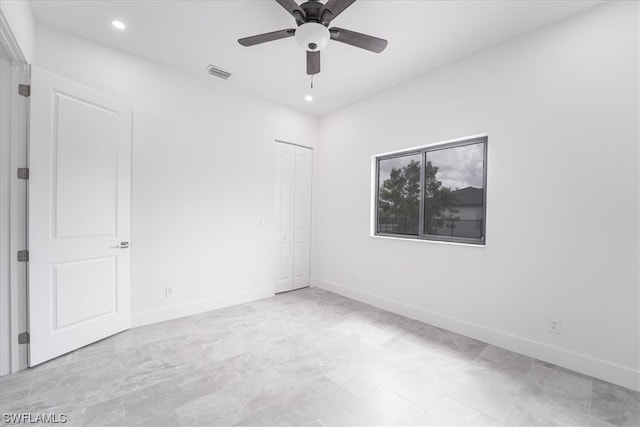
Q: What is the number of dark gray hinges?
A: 4